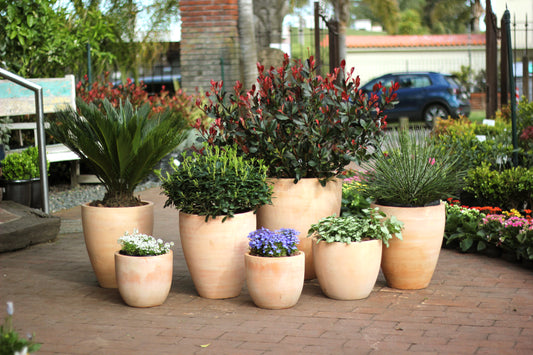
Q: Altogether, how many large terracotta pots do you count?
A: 4